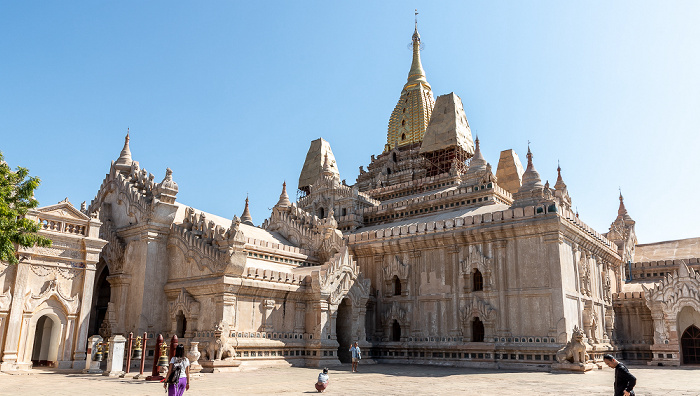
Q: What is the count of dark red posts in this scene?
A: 4